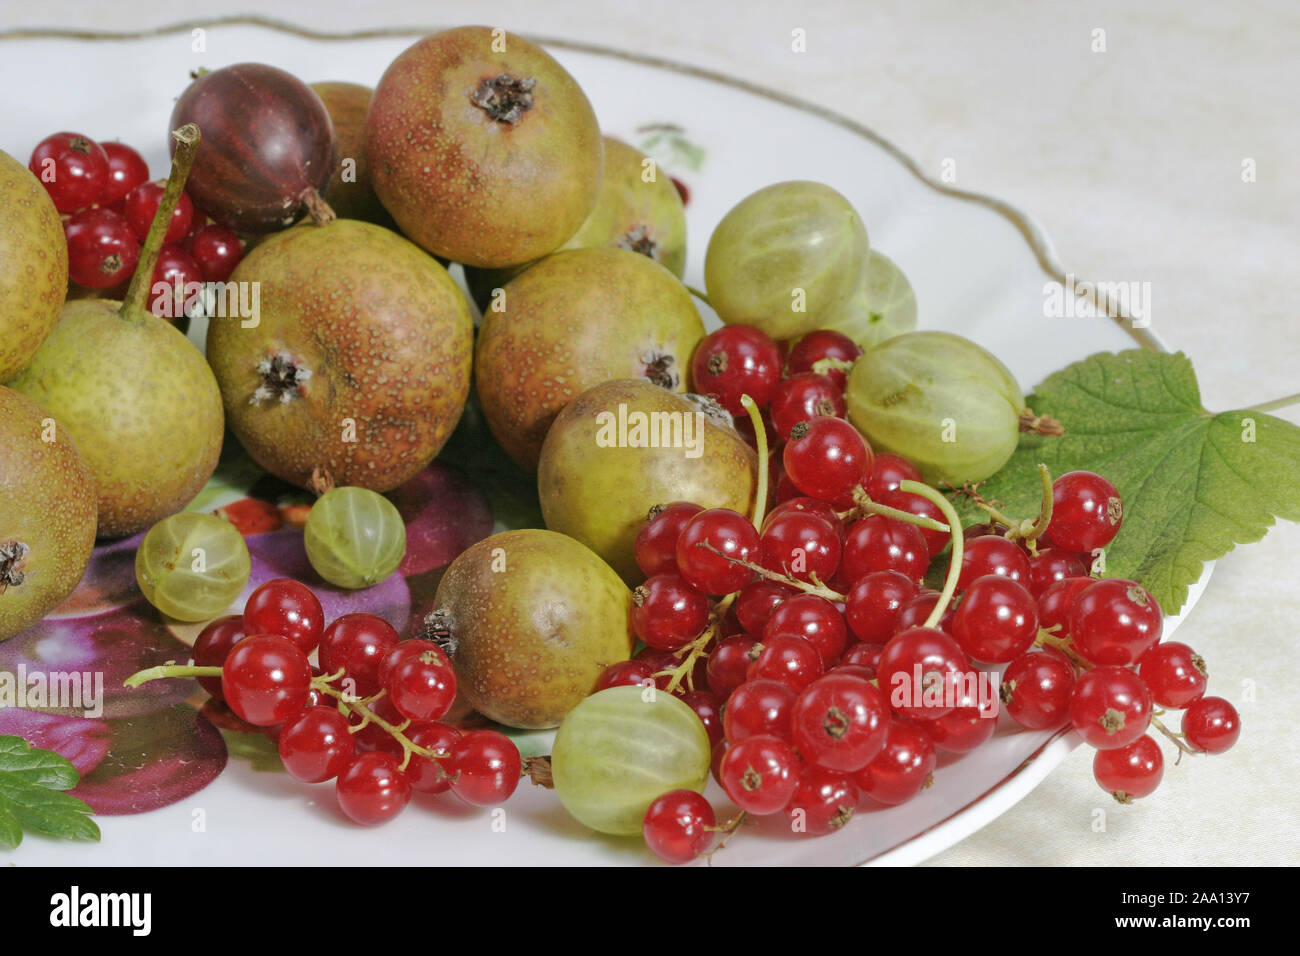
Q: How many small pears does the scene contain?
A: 10